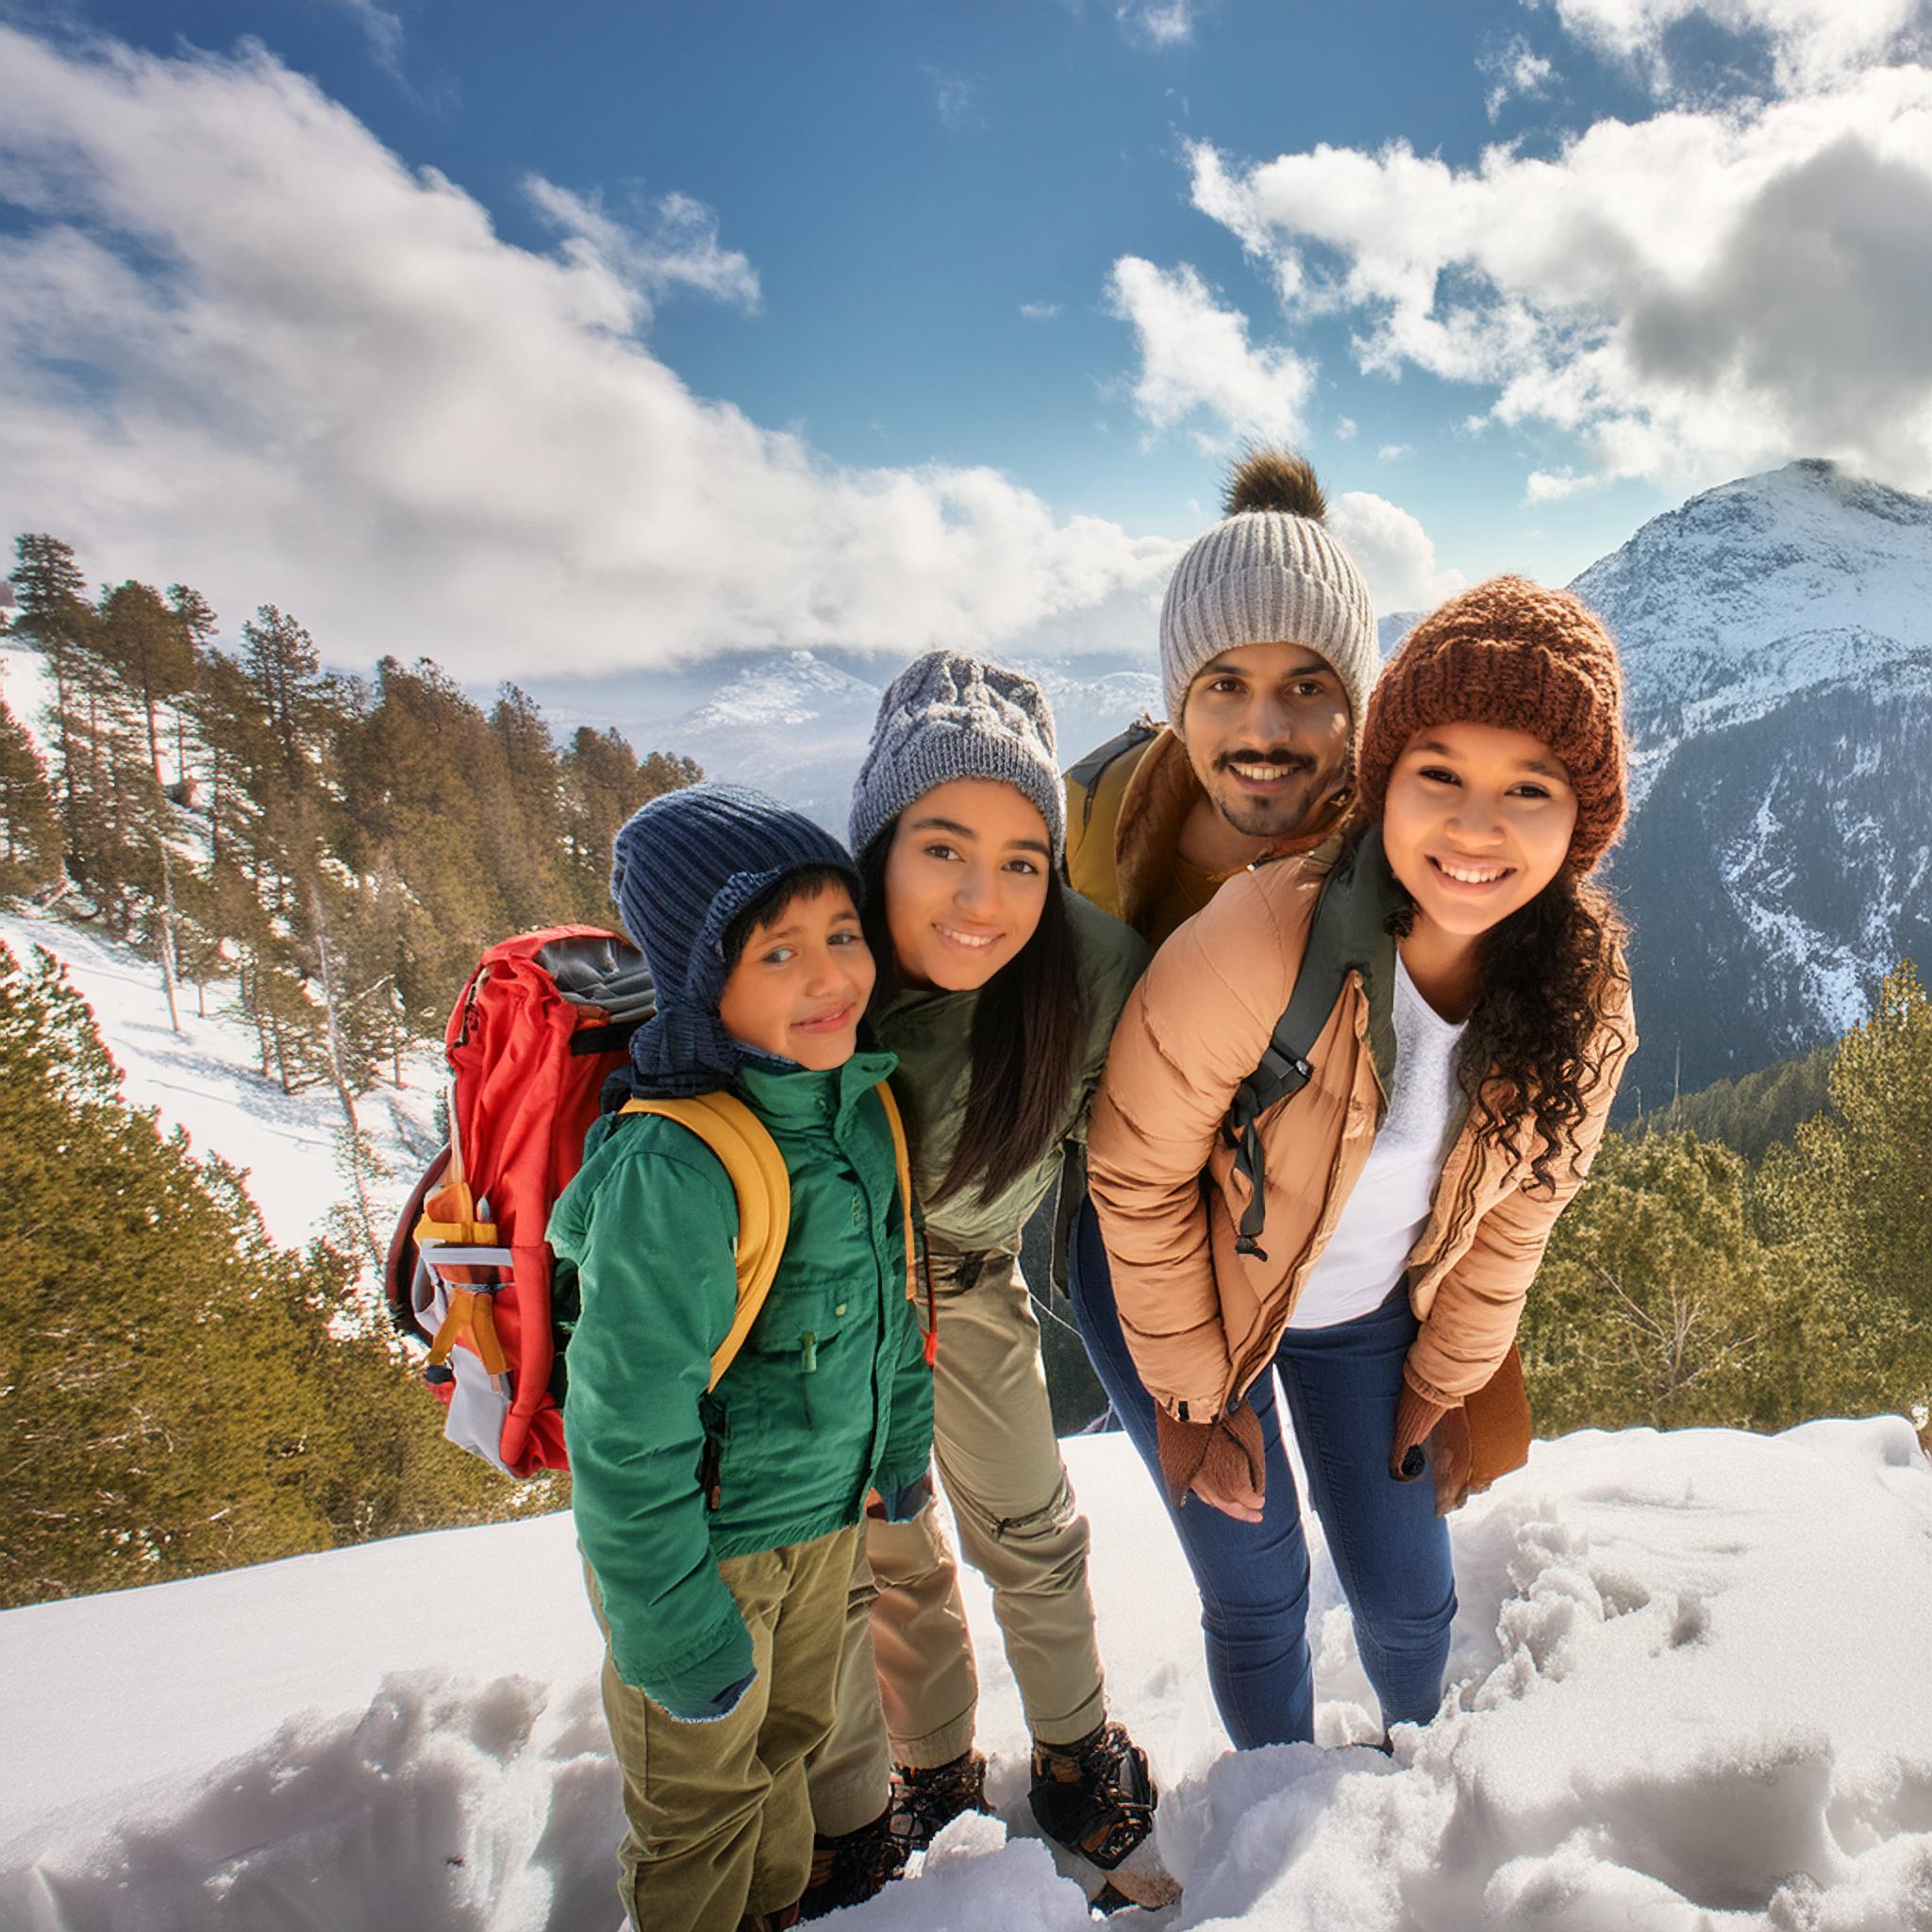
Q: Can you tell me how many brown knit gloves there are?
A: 2